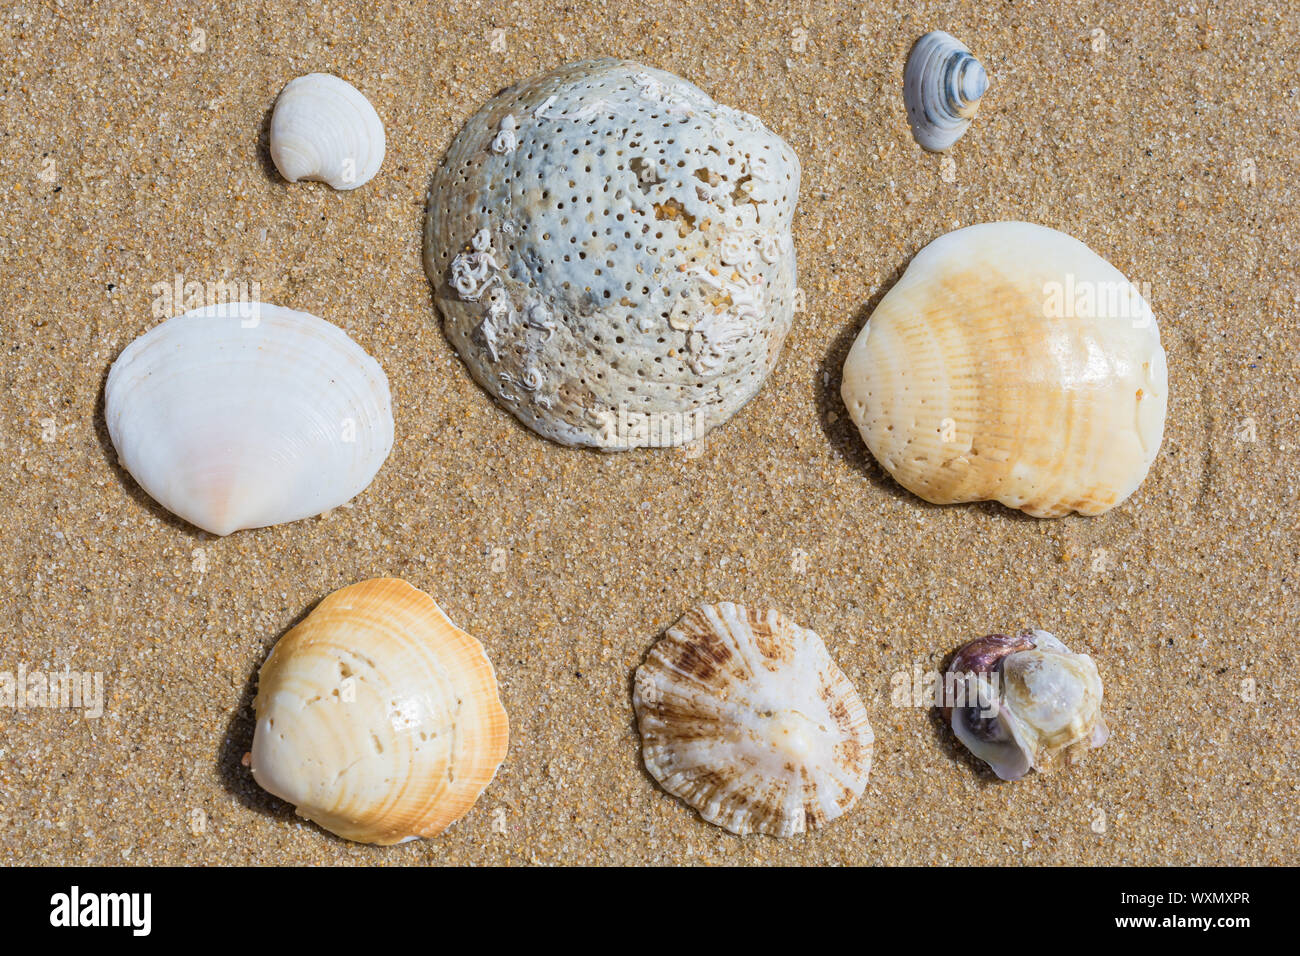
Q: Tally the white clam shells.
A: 2